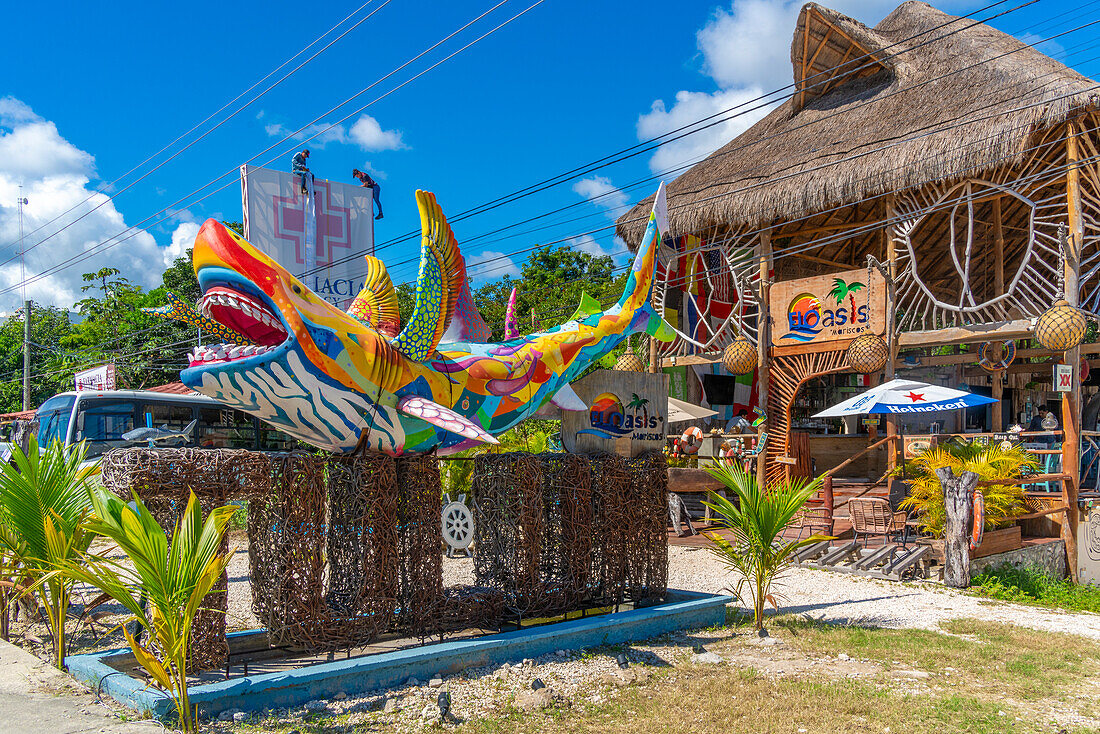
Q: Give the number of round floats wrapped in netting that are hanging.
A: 4